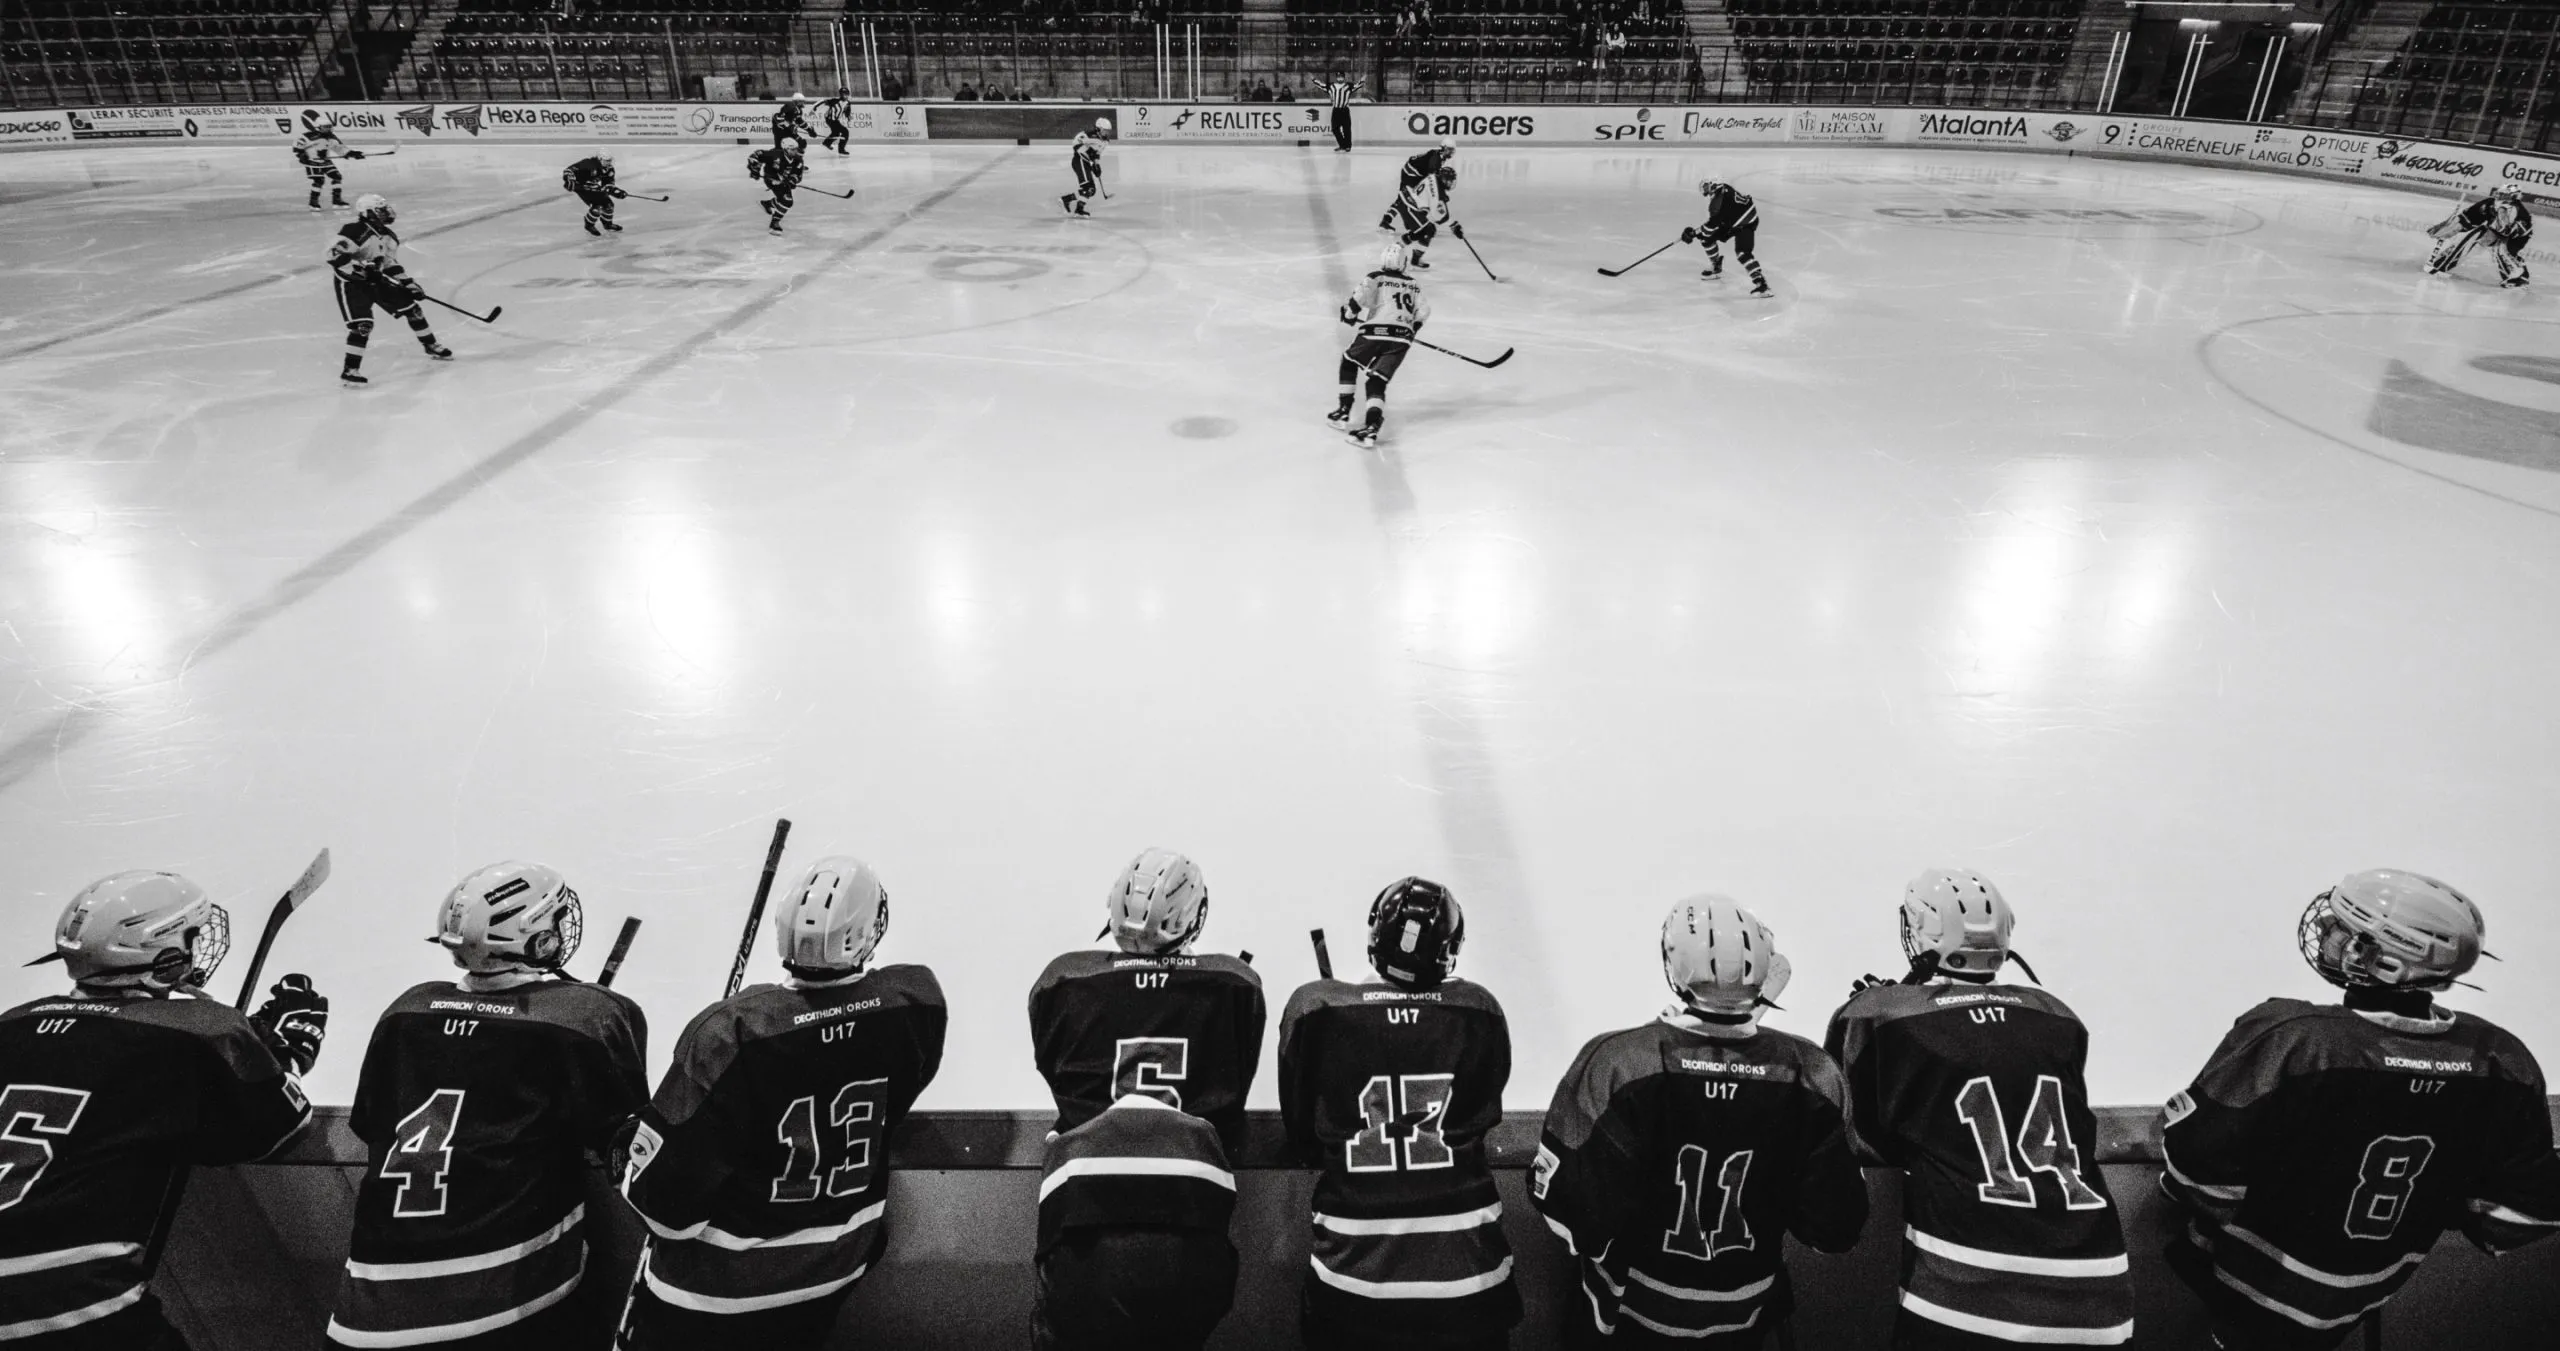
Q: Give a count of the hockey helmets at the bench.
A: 8